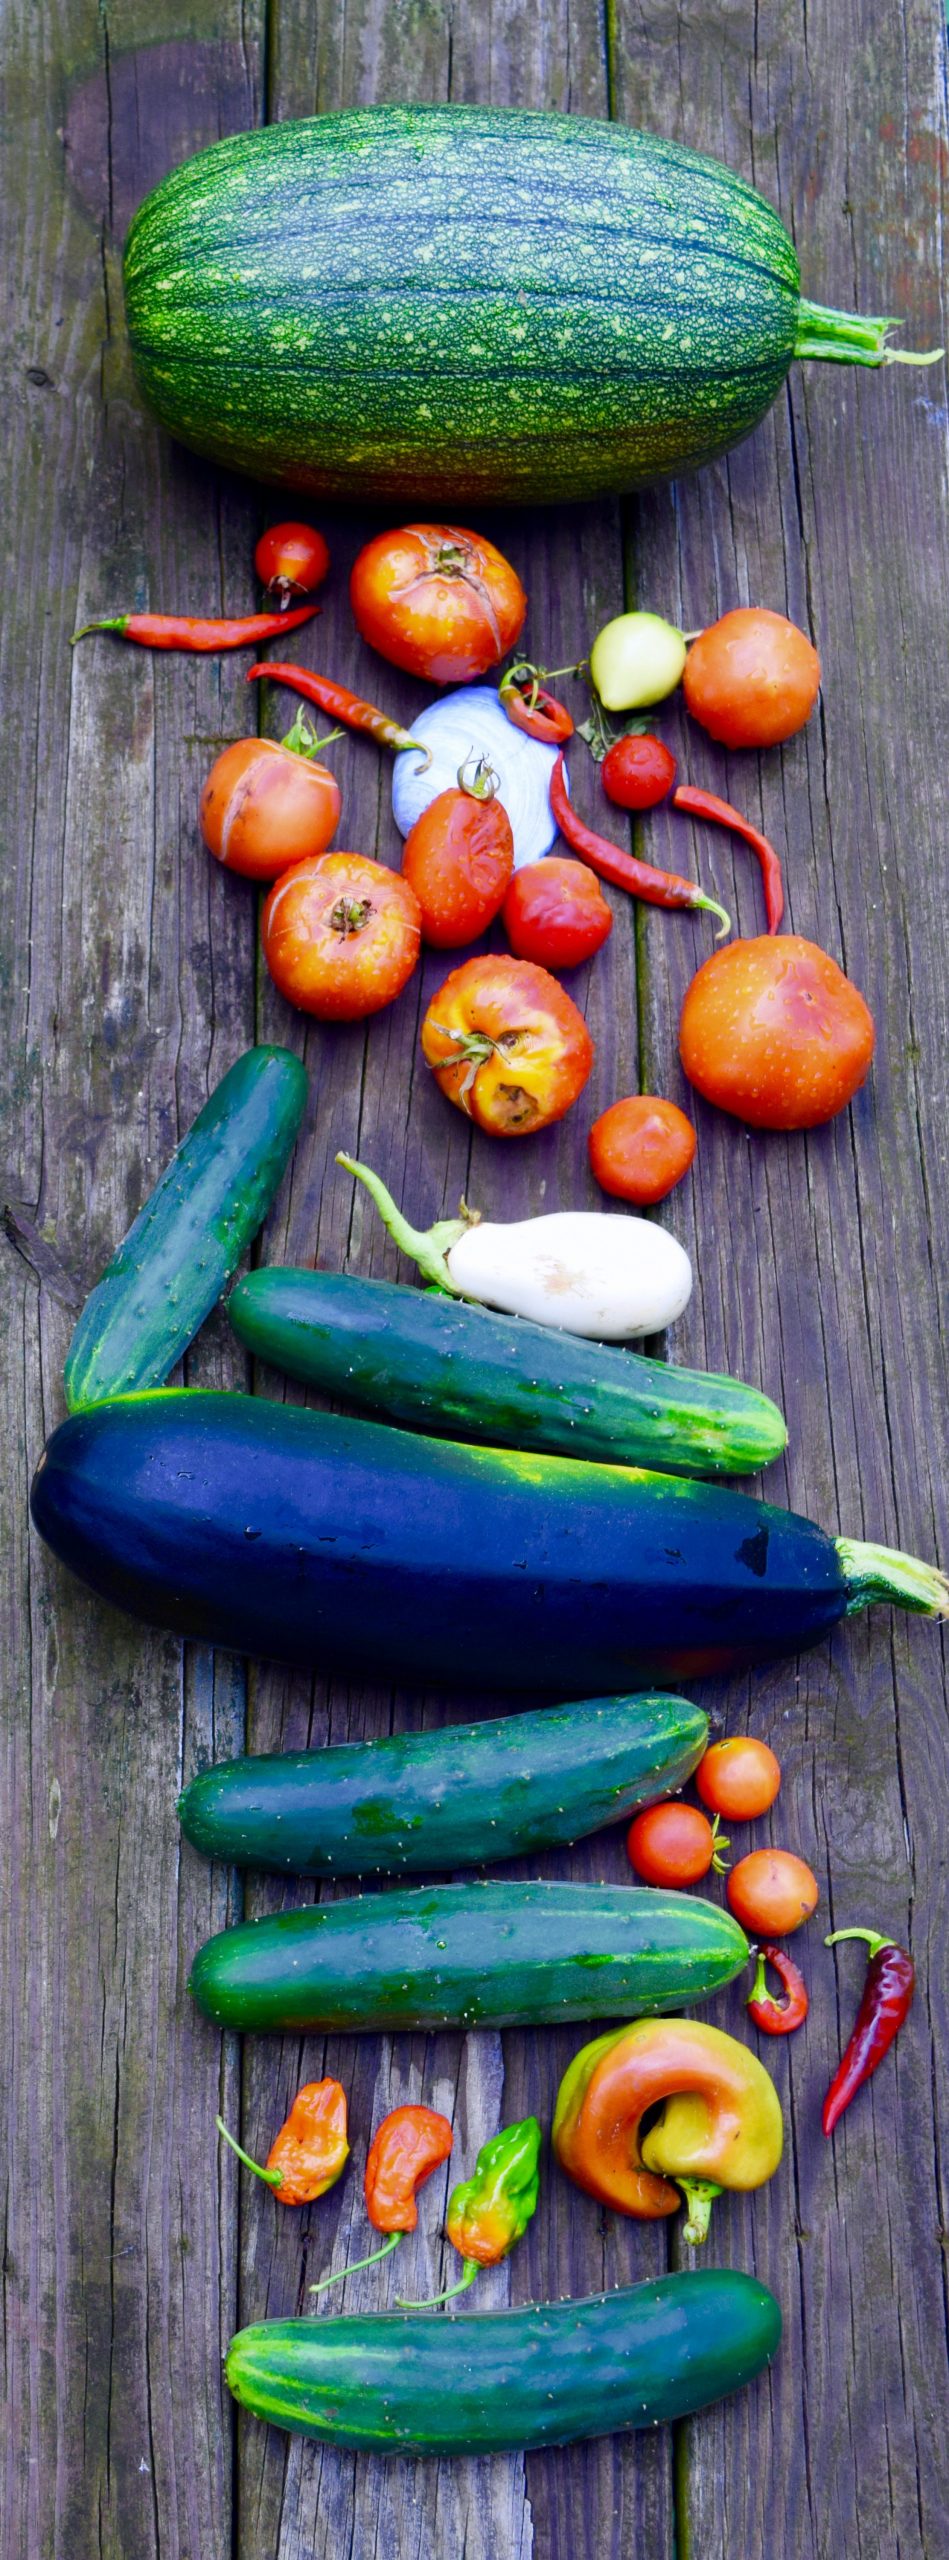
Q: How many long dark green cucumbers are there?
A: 5